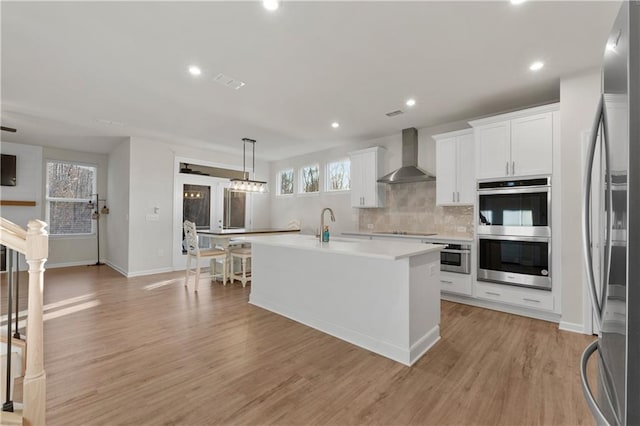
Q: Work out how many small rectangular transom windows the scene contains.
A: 3